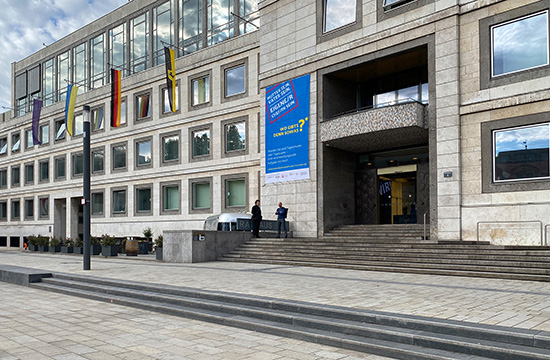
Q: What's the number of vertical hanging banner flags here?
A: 4